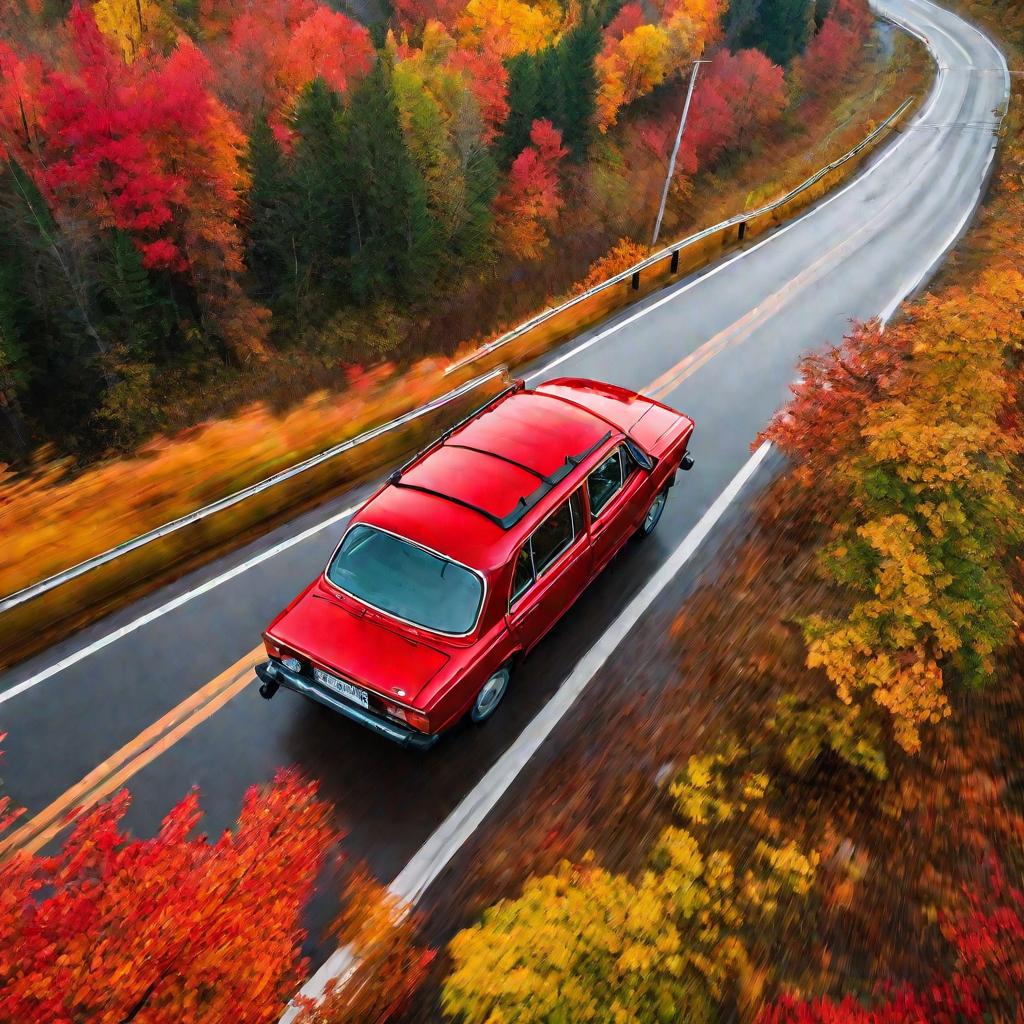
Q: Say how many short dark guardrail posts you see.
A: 3